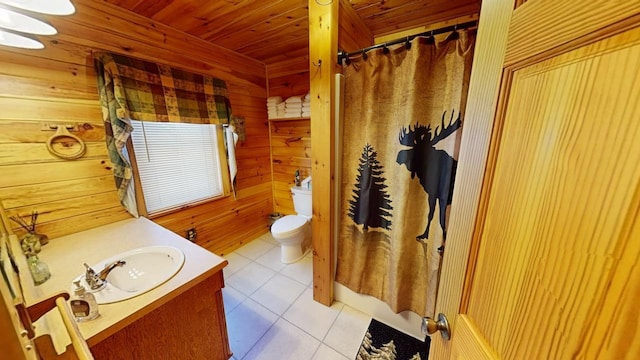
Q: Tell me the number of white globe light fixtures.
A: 3